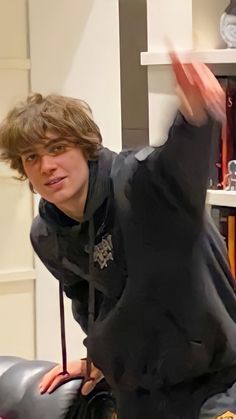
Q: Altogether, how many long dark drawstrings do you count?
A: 2